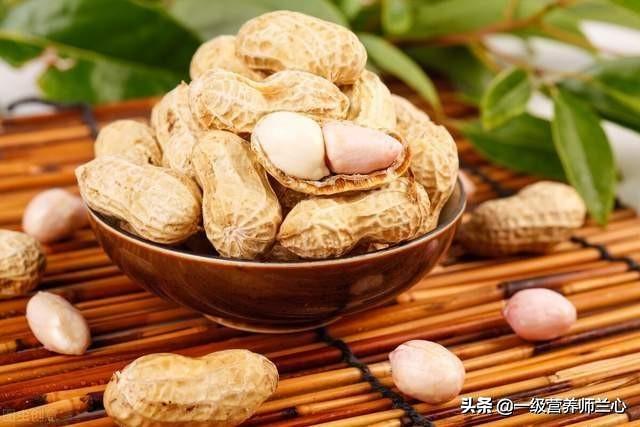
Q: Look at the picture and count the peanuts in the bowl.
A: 12